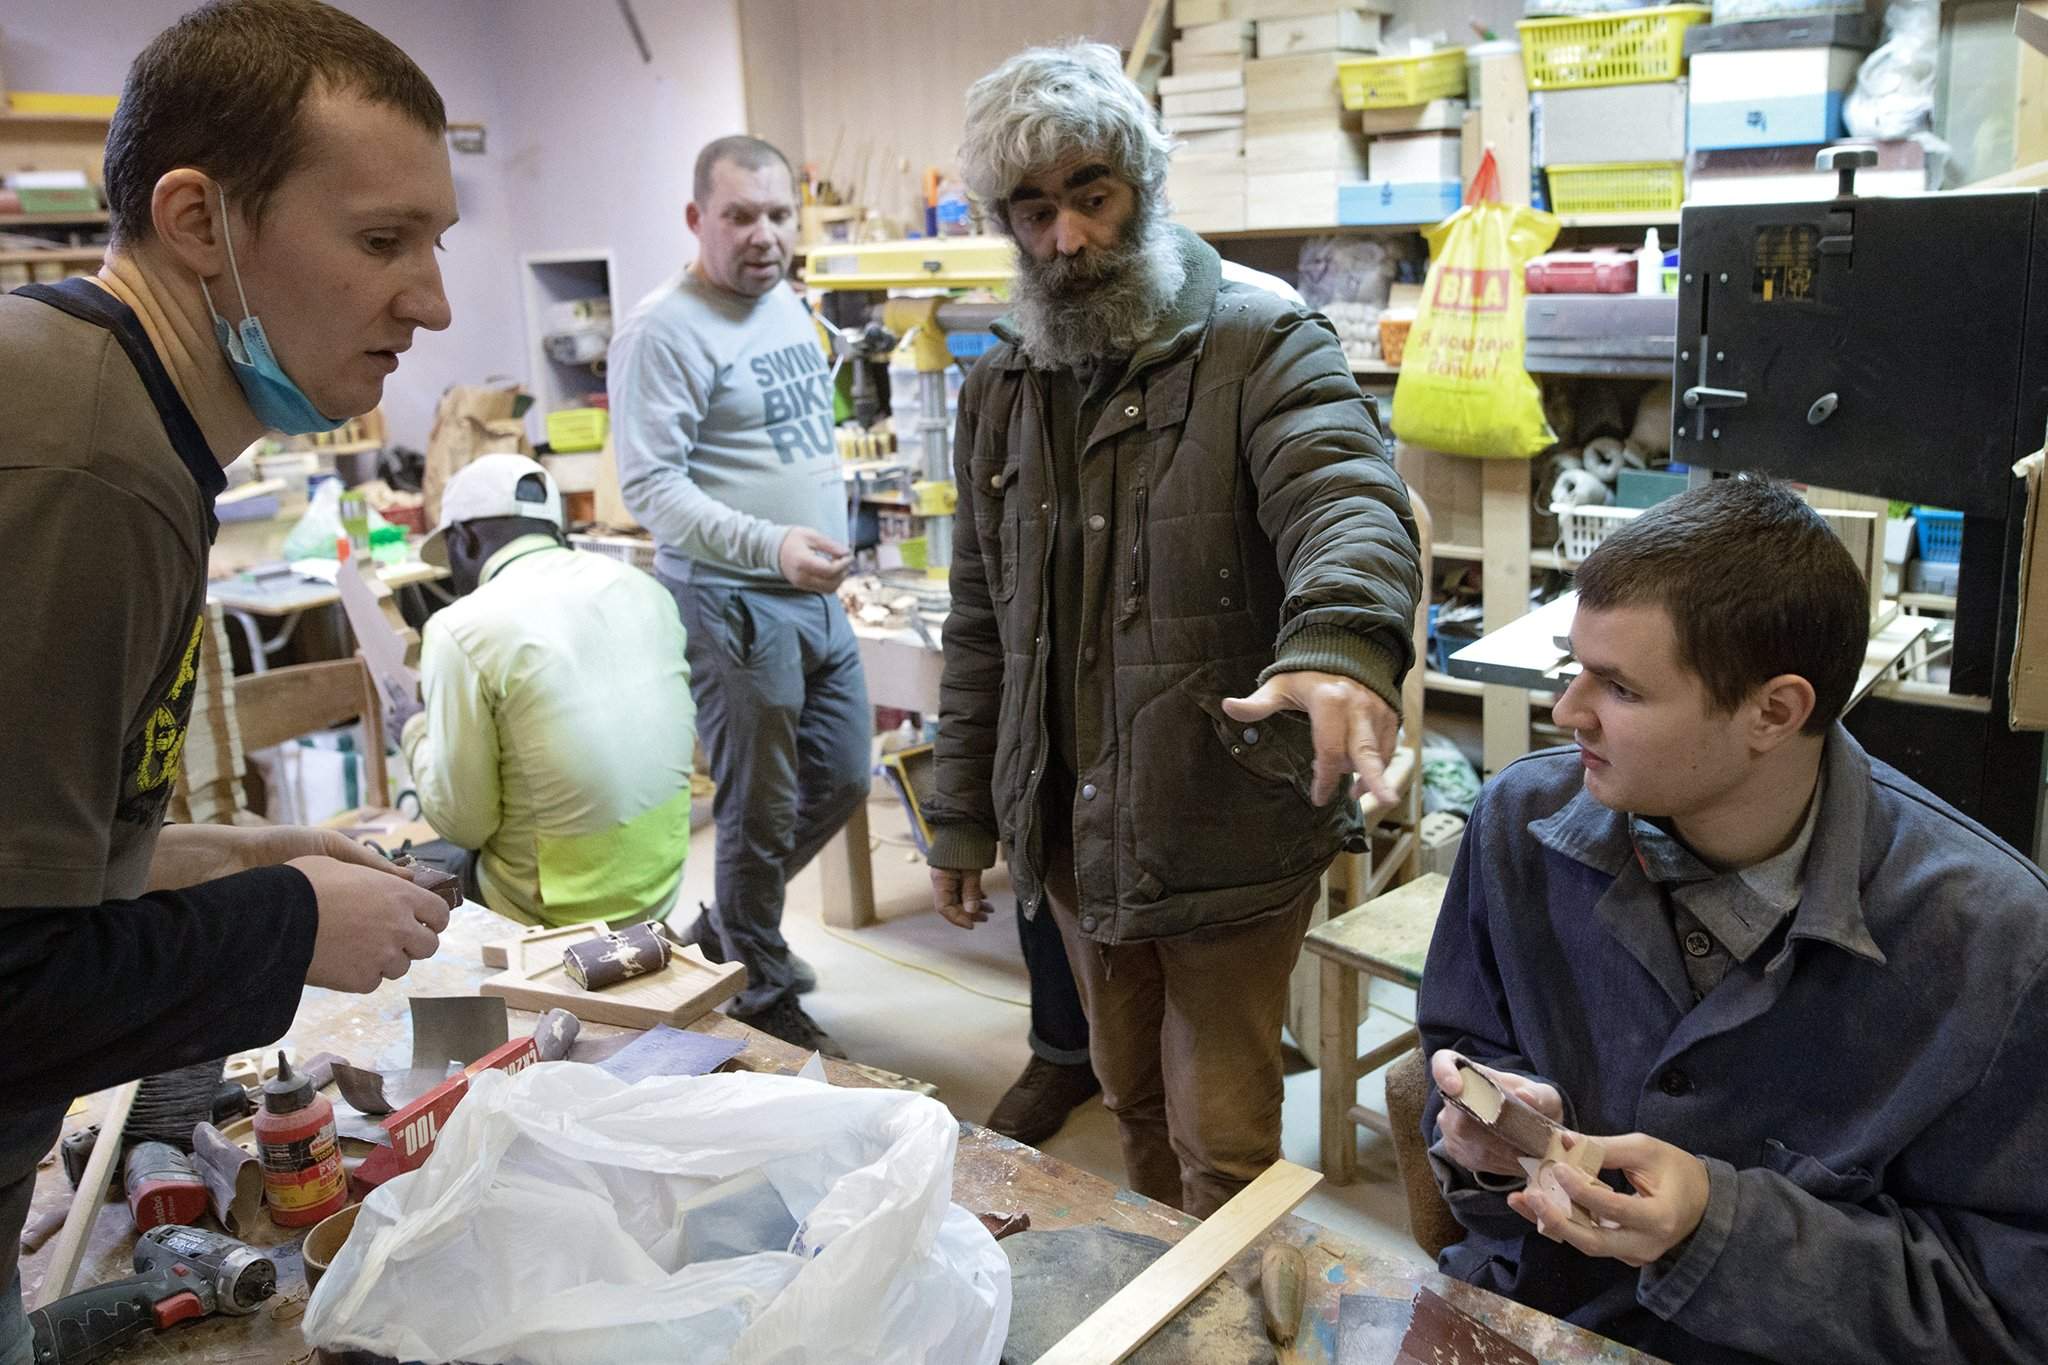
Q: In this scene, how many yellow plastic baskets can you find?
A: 4